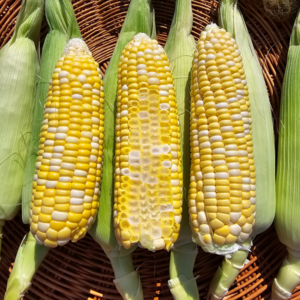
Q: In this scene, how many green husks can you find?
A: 6